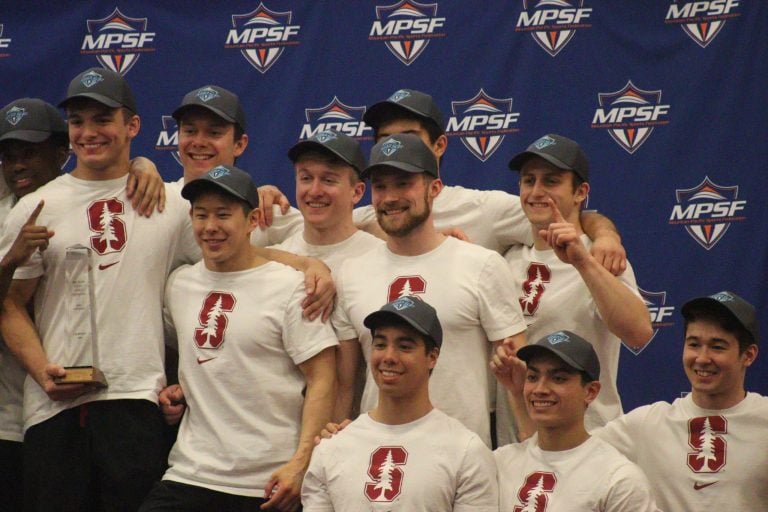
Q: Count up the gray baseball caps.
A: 11